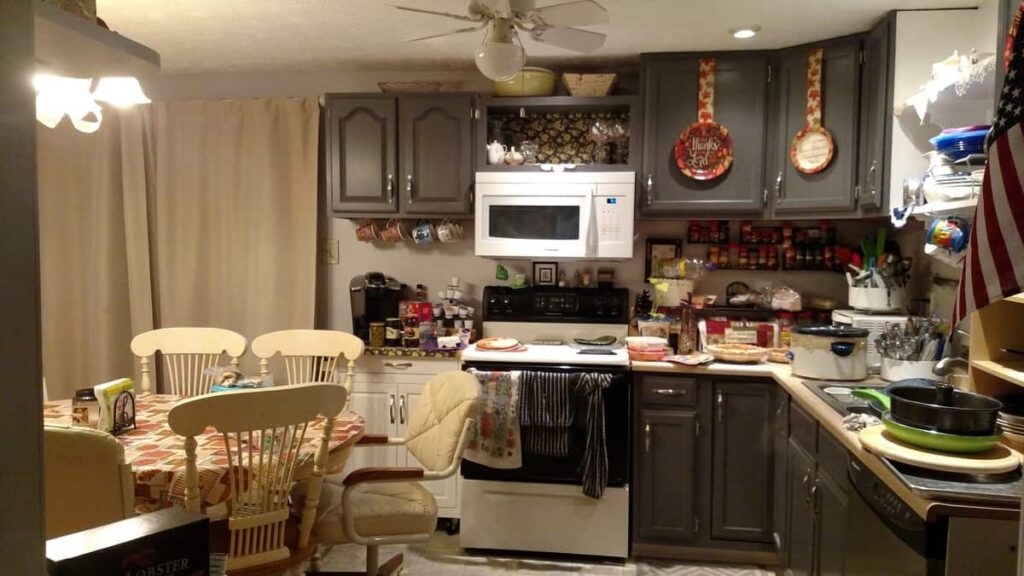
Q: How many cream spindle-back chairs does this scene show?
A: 3